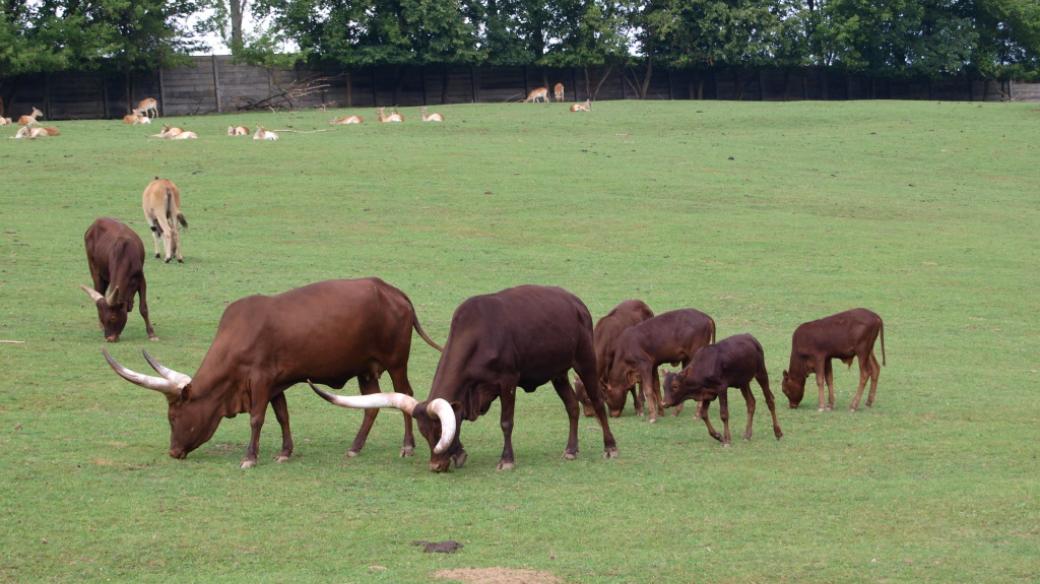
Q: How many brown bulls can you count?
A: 7